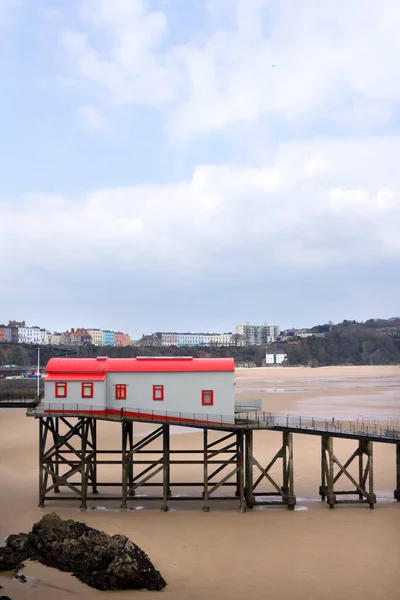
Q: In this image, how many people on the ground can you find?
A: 0